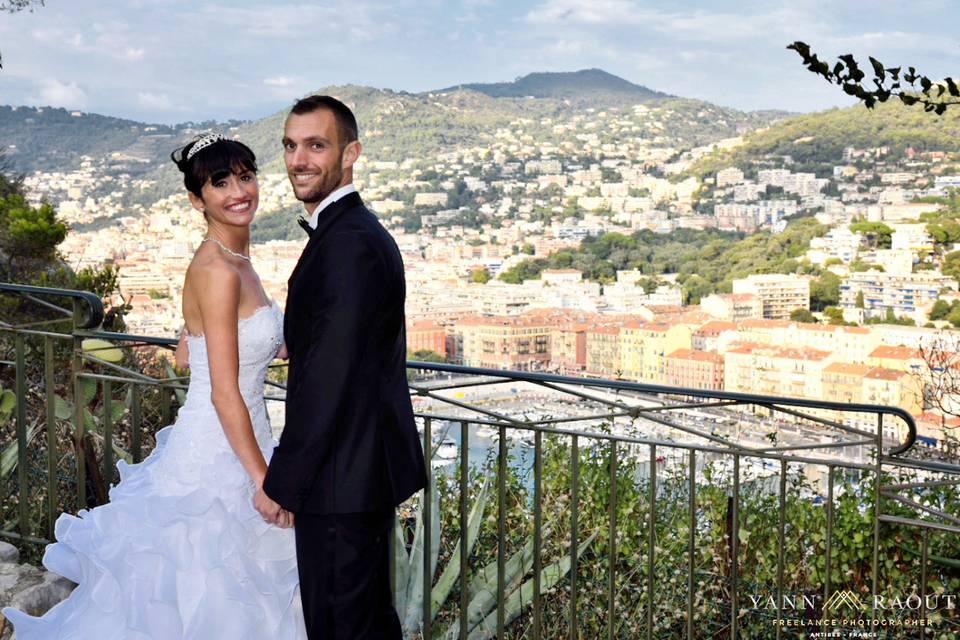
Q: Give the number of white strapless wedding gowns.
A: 1